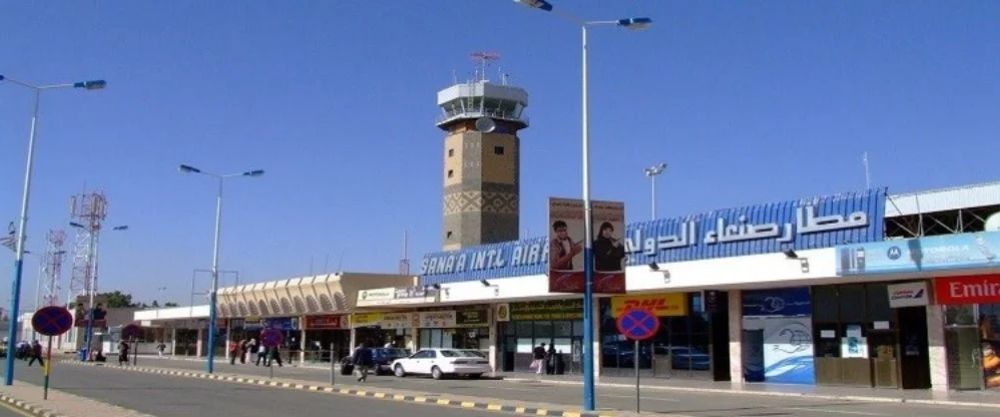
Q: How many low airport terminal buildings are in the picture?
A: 1